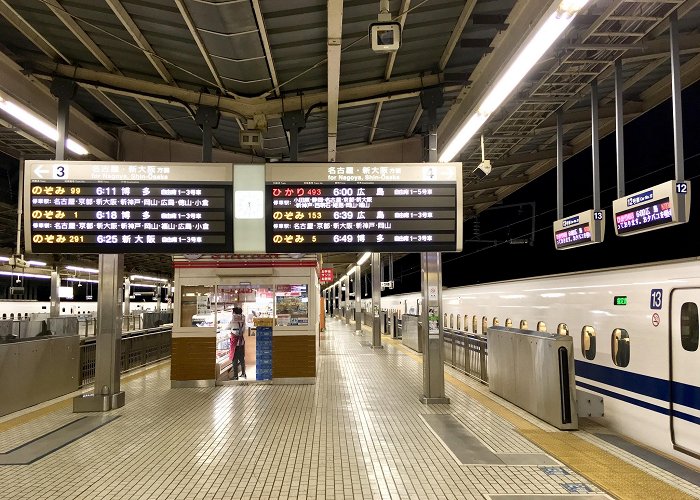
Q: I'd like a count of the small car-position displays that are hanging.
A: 2